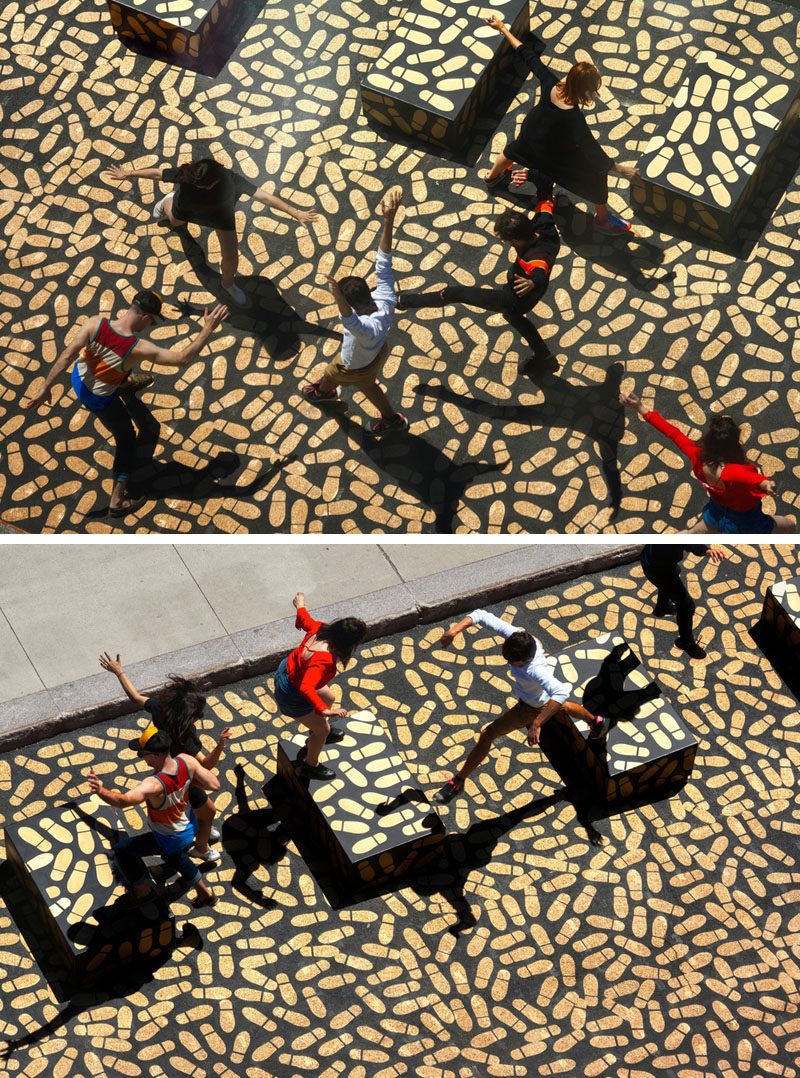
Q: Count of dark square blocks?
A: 7